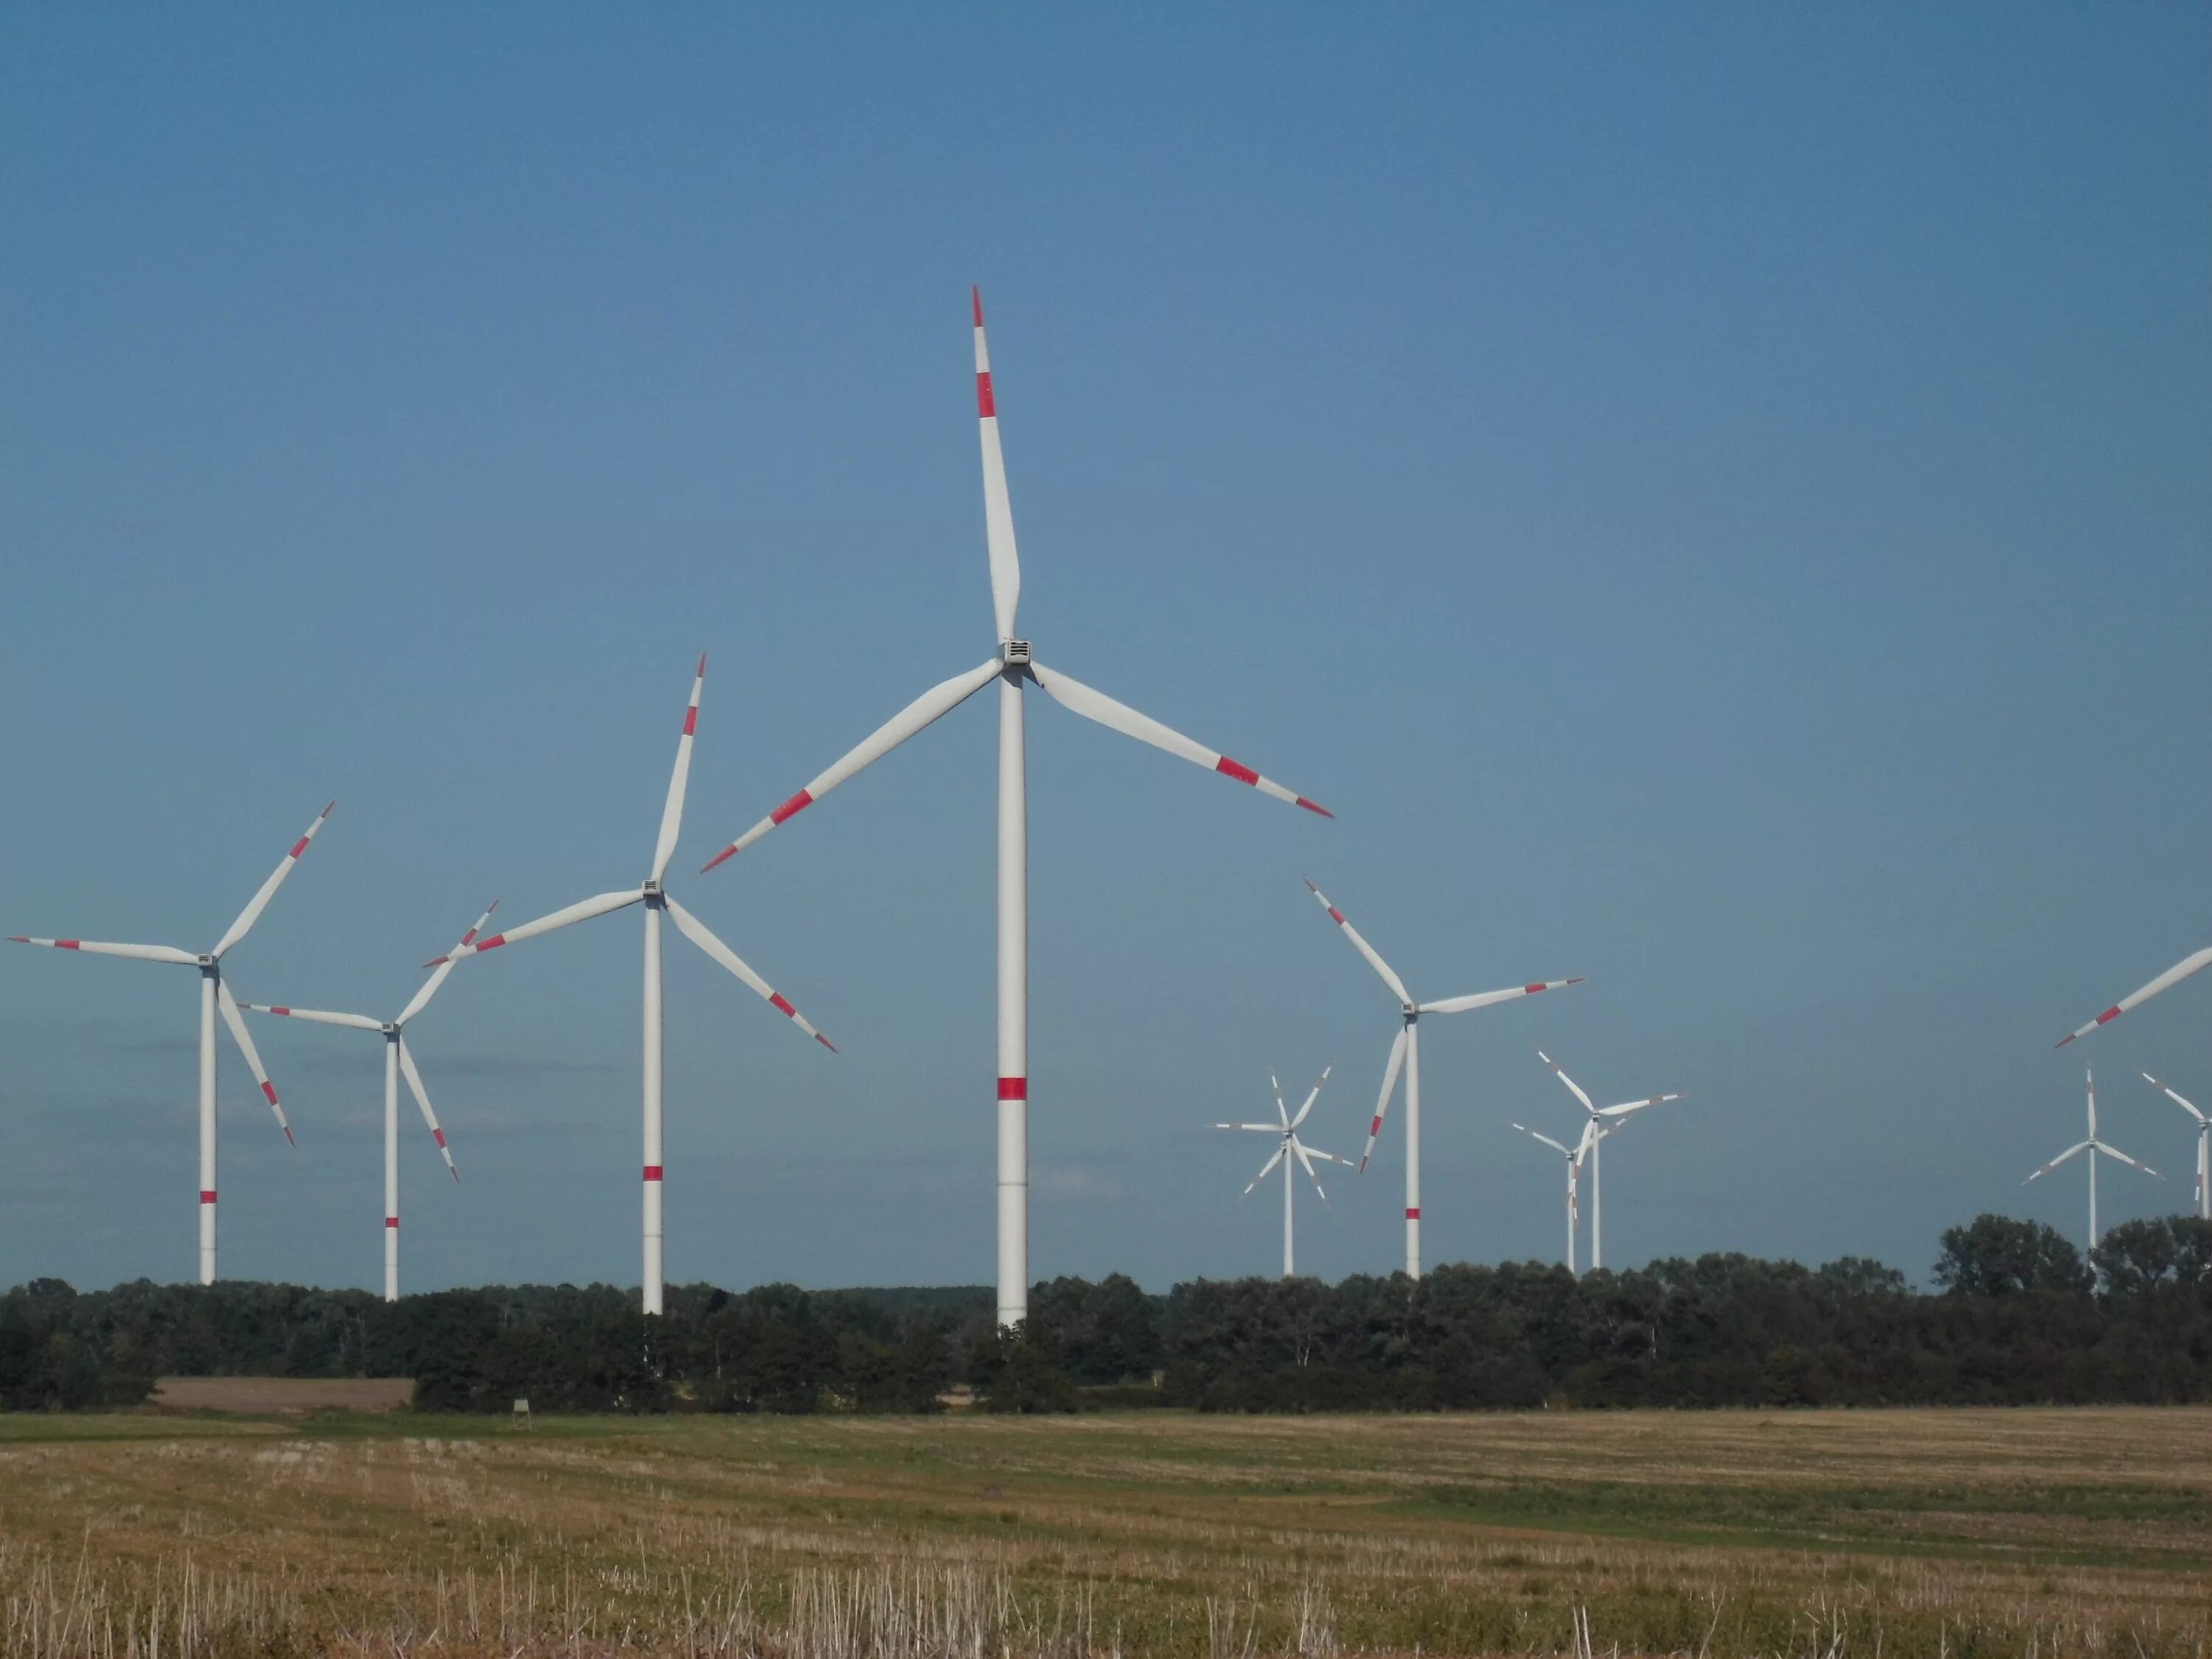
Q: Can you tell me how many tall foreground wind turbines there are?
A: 5